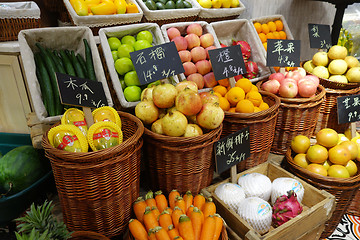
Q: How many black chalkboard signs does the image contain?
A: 7